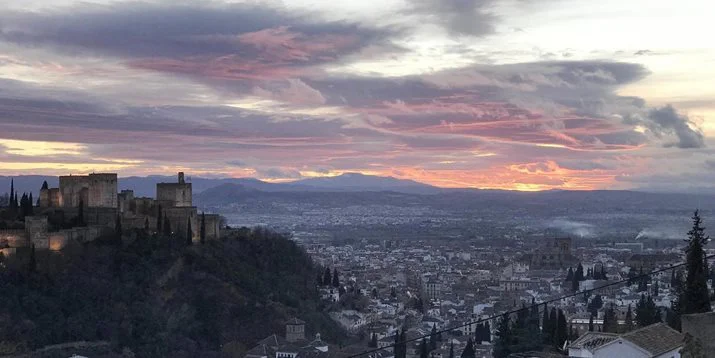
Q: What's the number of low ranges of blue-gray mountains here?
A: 1